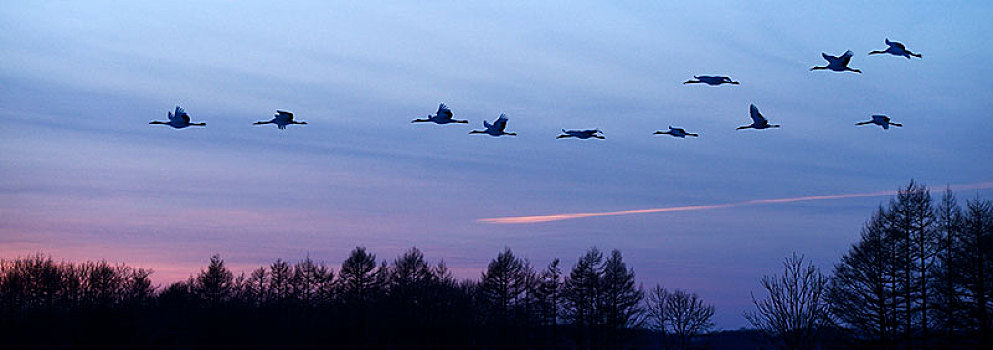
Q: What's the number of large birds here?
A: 11